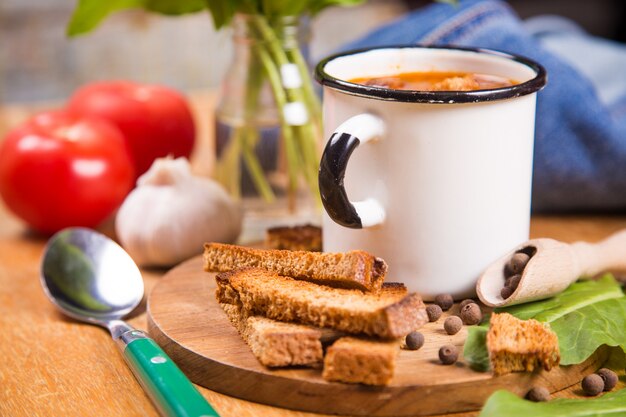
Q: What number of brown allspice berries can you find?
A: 14